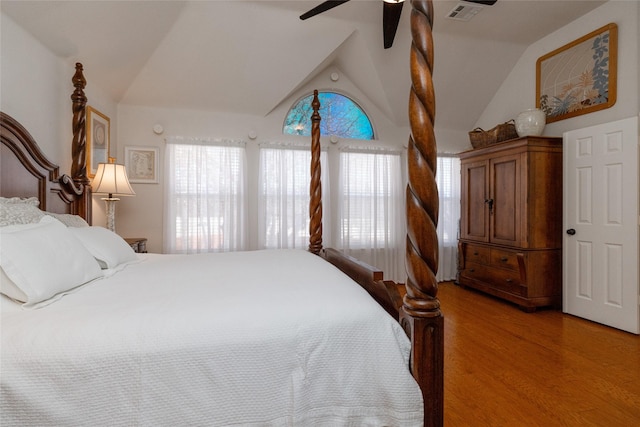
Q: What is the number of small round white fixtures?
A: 4